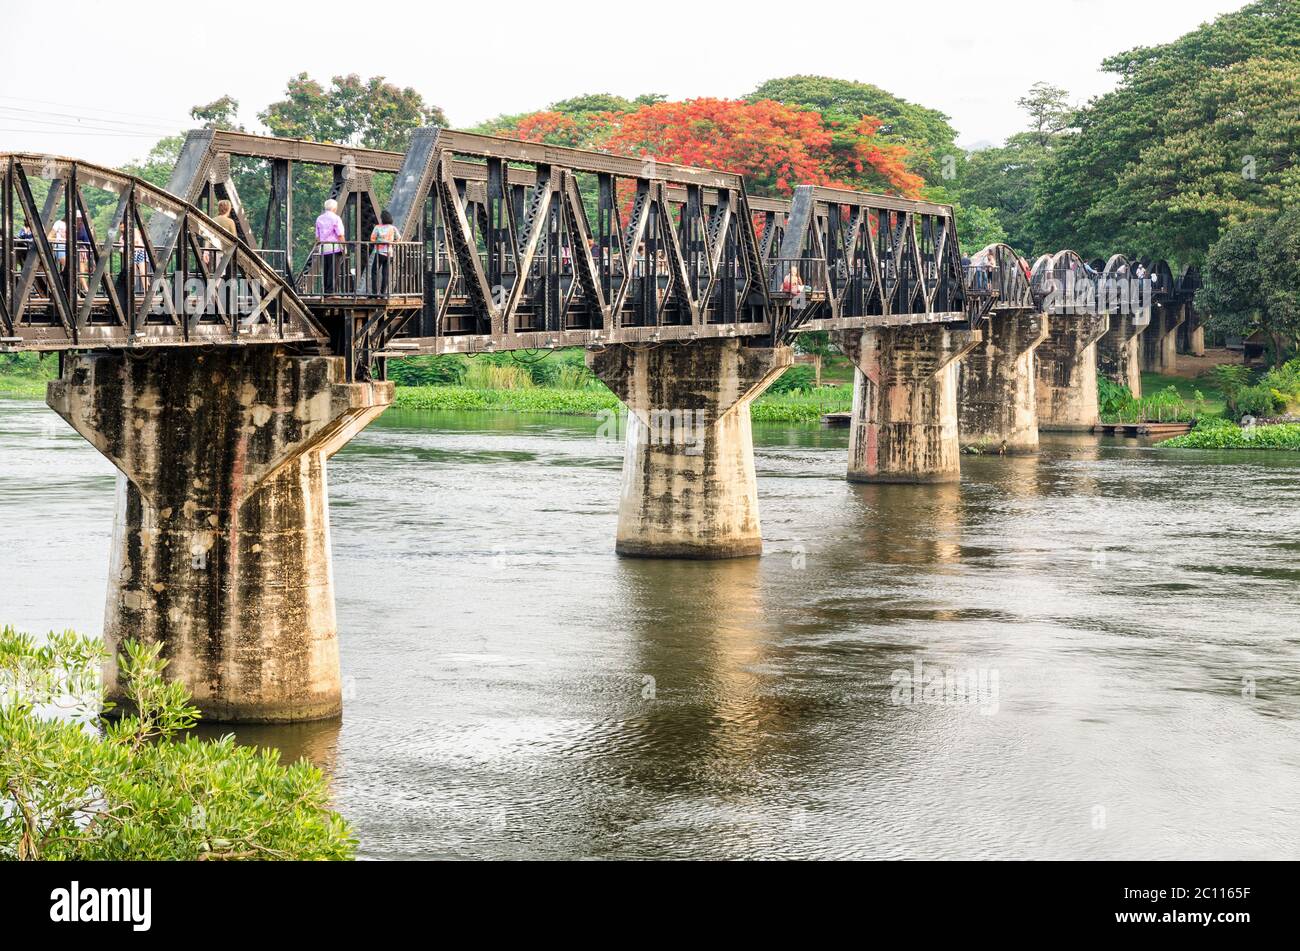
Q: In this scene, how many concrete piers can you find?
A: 8